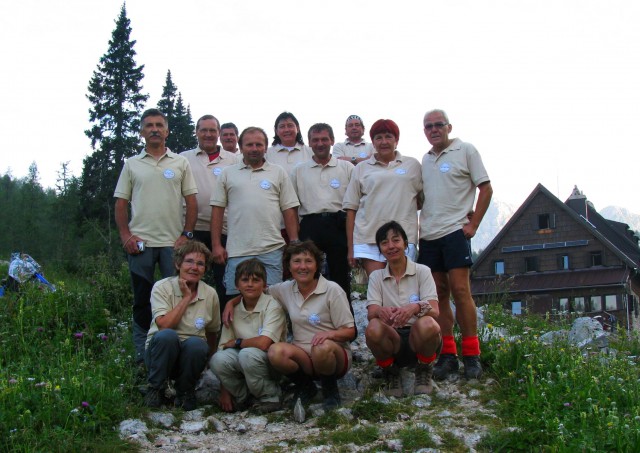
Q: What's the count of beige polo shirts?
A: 13